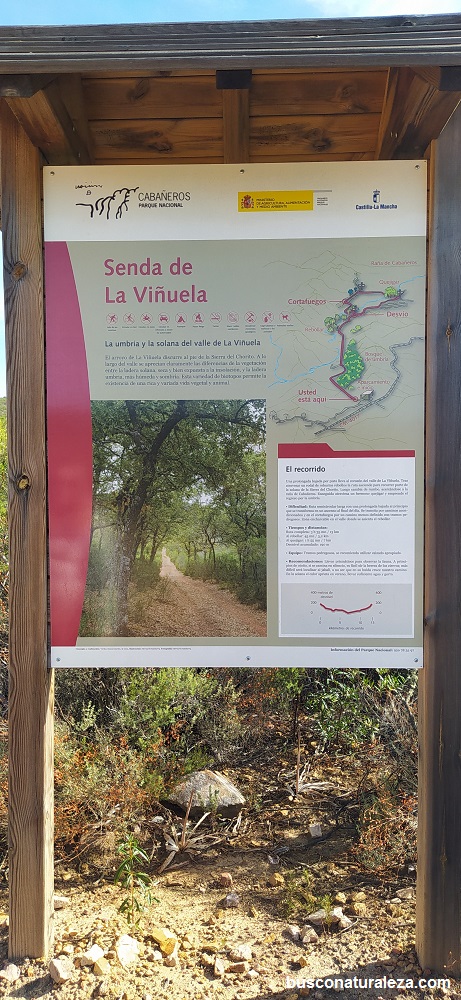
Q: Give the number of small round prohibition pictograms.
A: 11